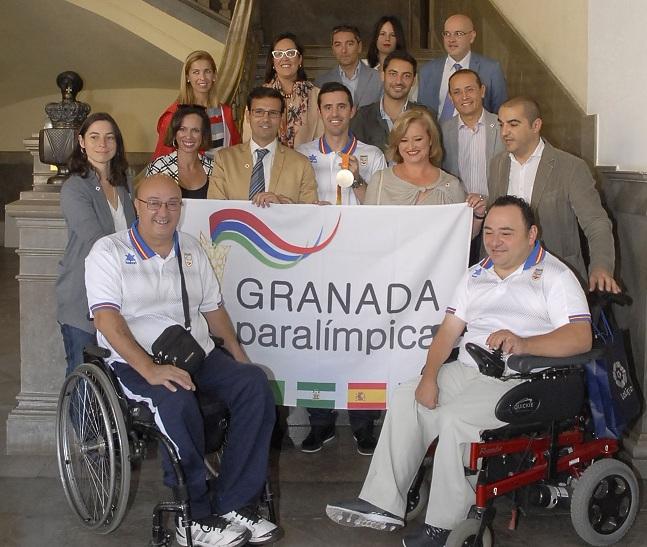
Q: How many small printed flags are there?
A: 3